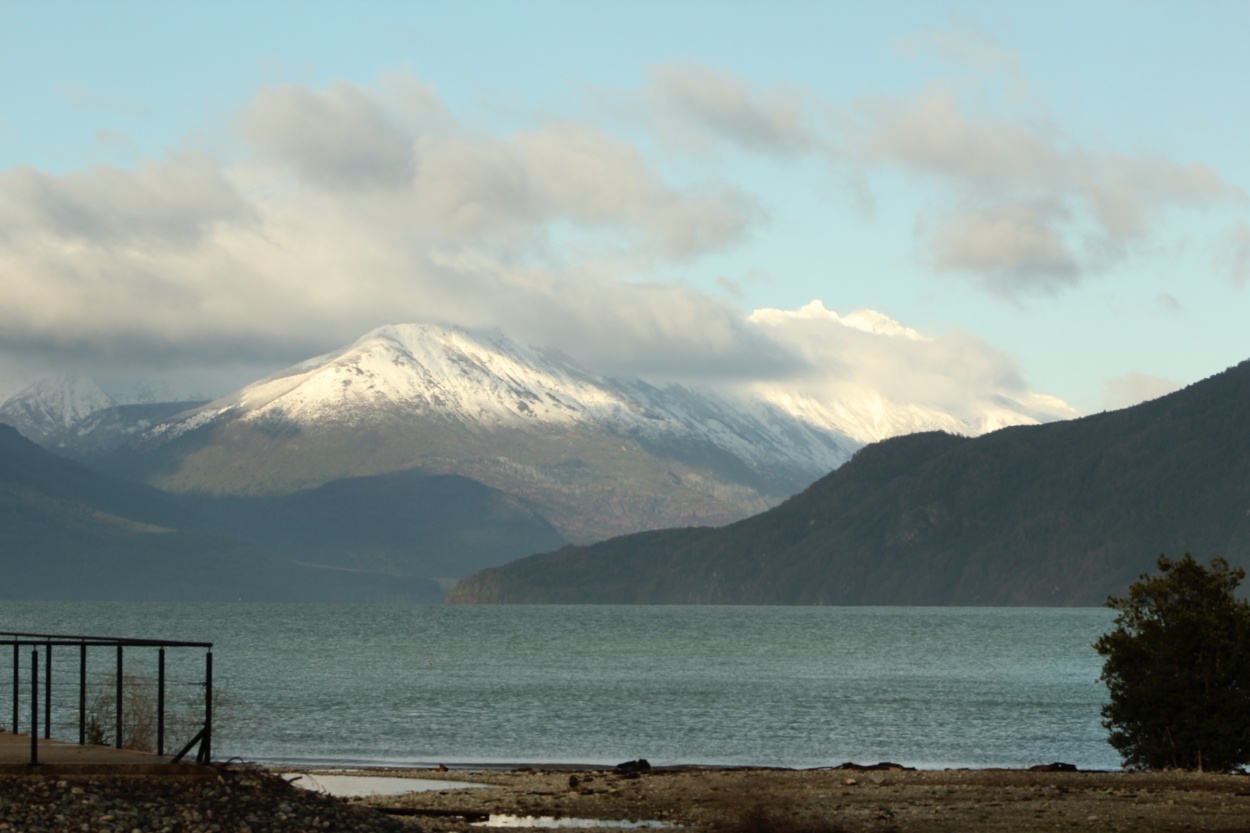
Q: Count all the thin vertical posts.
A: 7